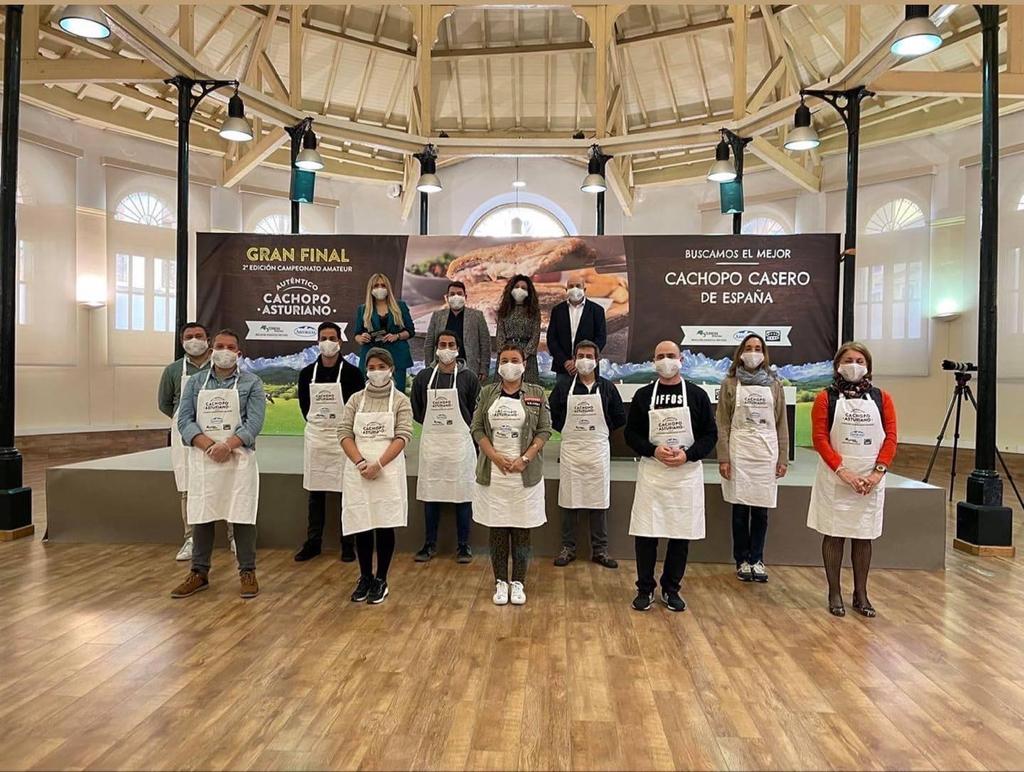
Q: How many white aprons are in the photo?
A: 10